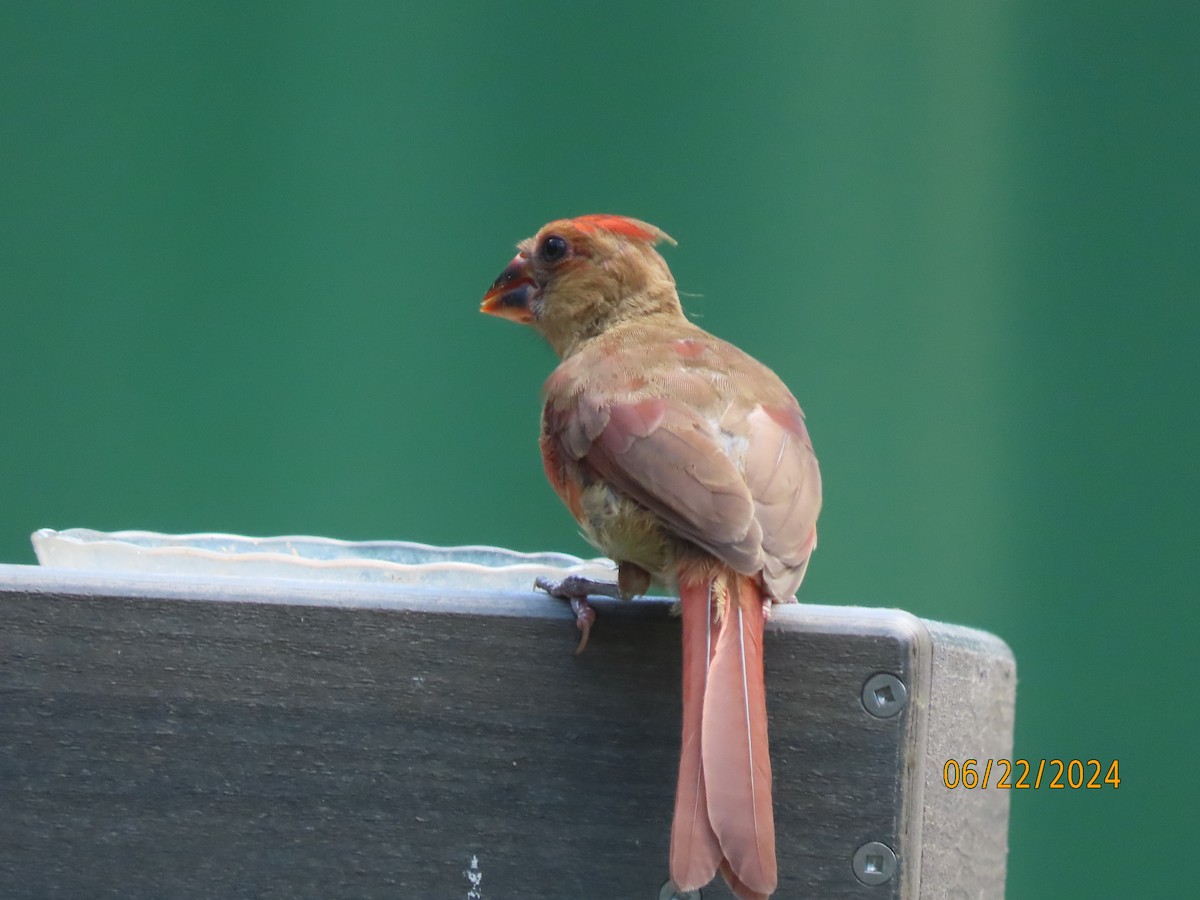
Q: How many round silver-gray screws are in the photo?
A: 3